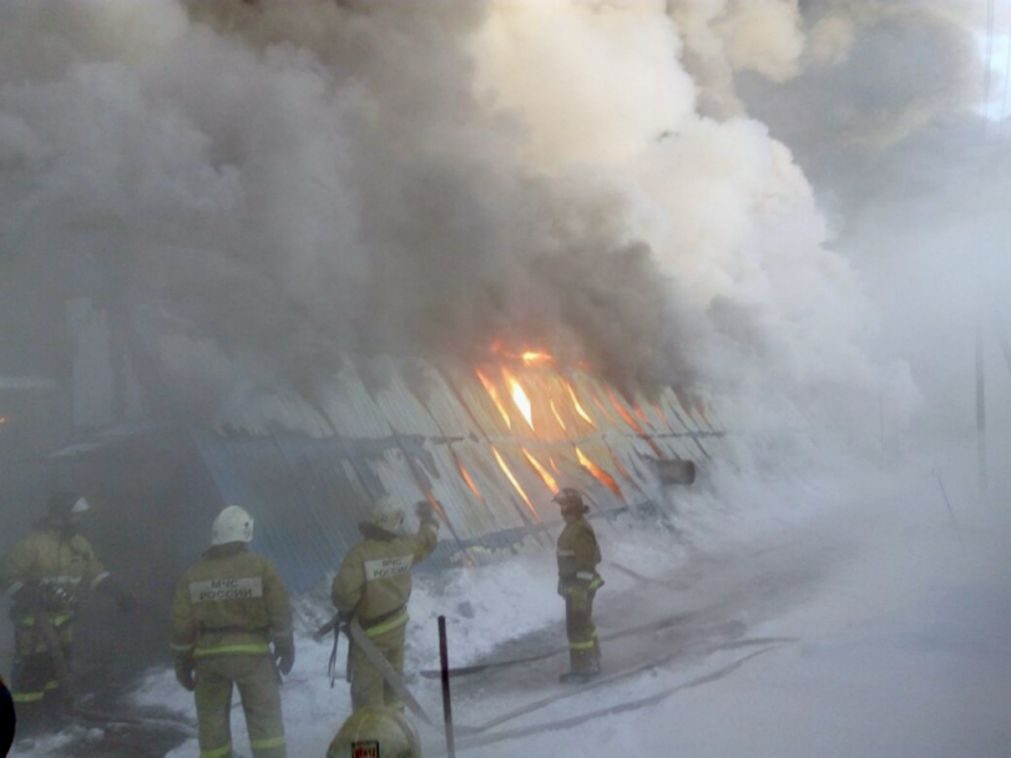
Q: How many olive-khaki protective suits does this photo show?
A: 4